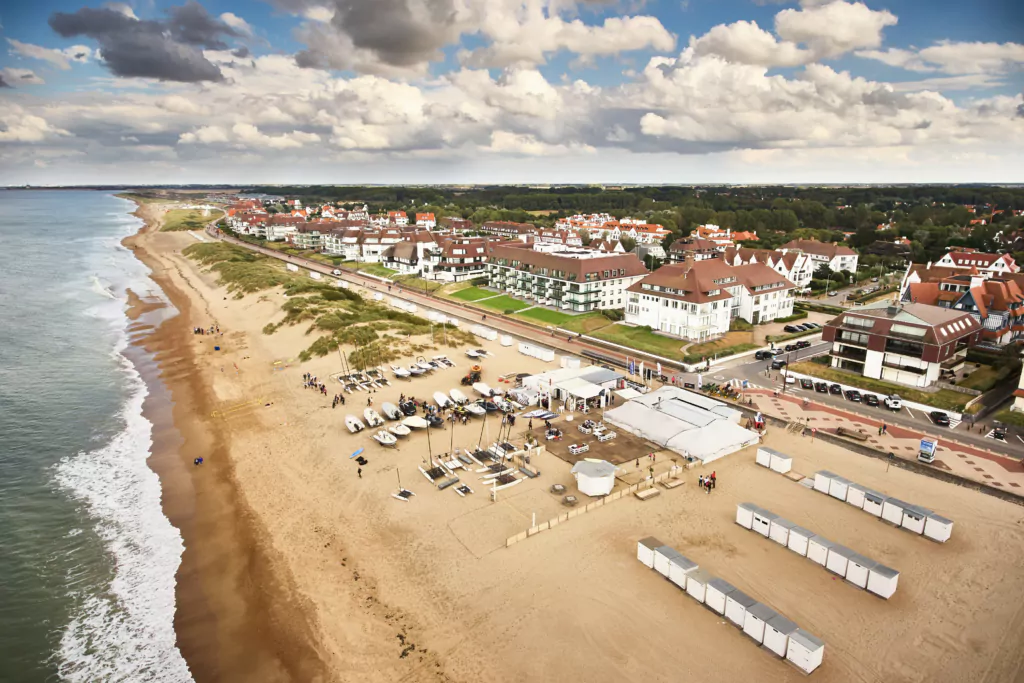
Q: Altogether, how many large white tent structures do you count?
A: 2